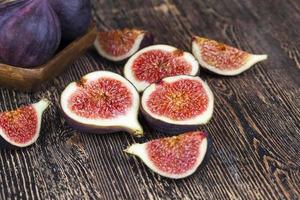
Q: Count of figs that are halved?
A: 3